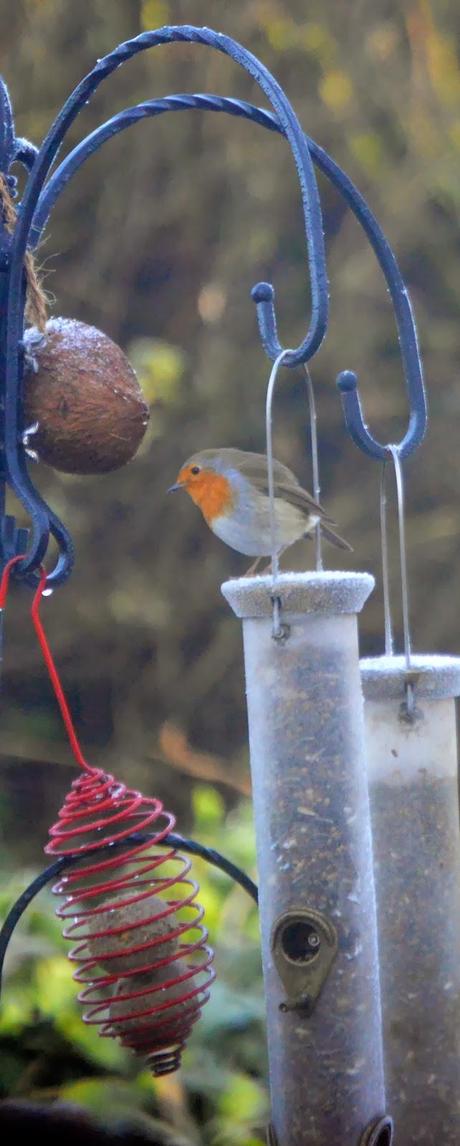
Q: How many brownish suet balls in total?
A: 2